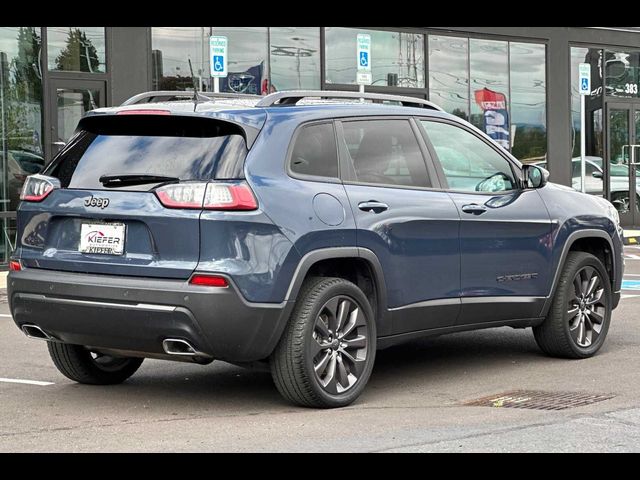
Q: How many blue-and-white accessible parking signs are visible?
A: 3